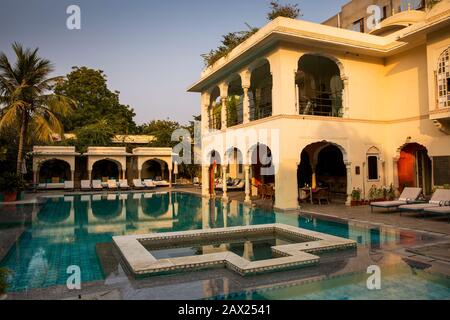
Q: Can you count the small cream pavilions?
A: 3